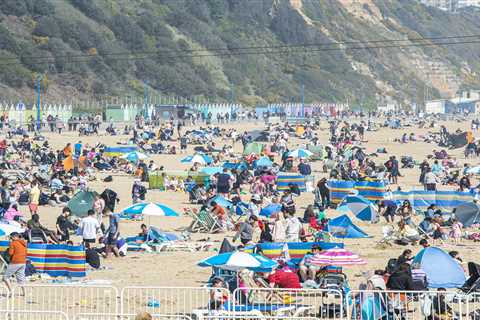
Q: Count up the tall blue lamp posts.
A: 4